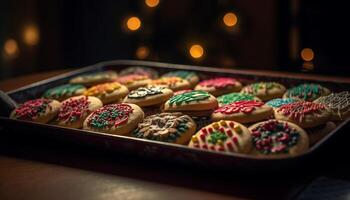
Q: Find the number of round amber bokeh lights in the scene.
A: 8